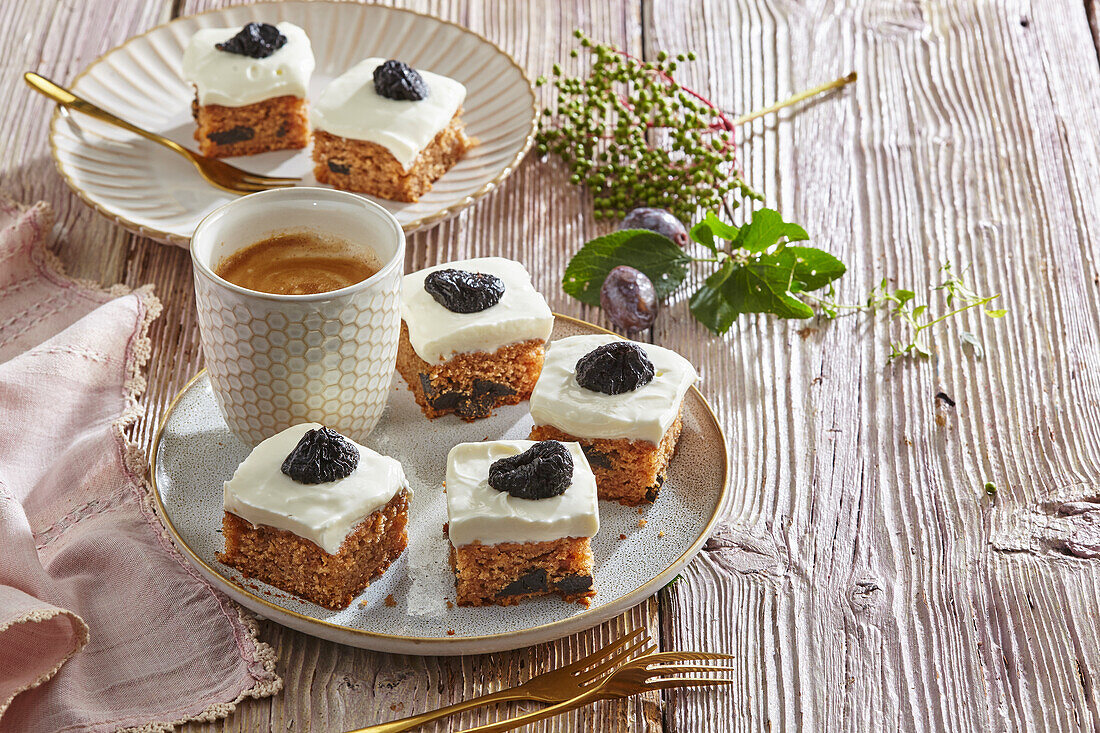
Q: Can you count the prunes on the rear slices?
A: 2